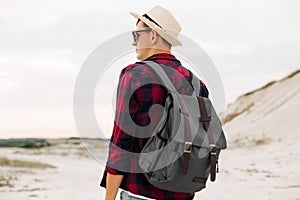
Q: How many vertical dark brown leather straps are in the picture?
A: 2